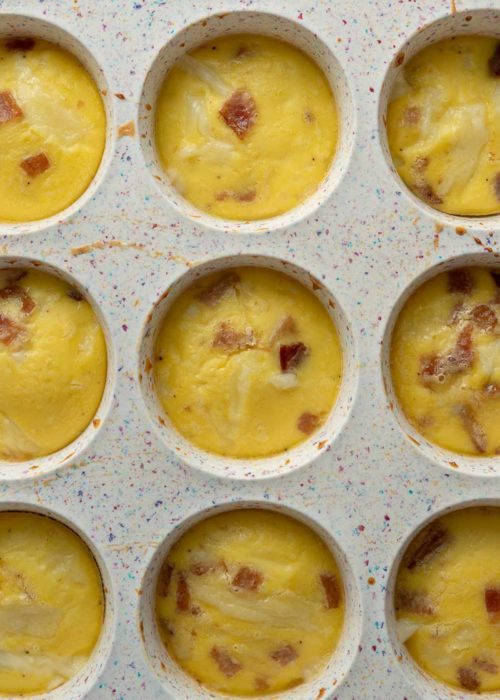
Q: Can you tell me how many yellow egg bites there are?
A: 9